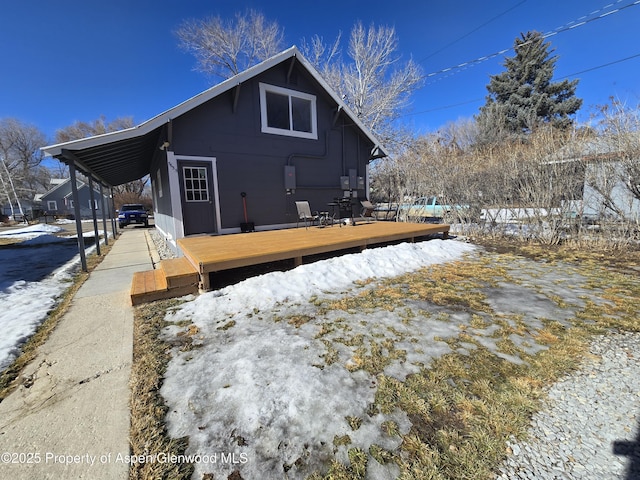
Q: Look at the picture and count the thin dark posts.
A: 5